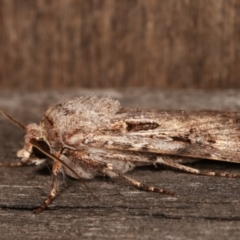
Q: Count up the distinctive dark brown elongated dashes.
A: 2